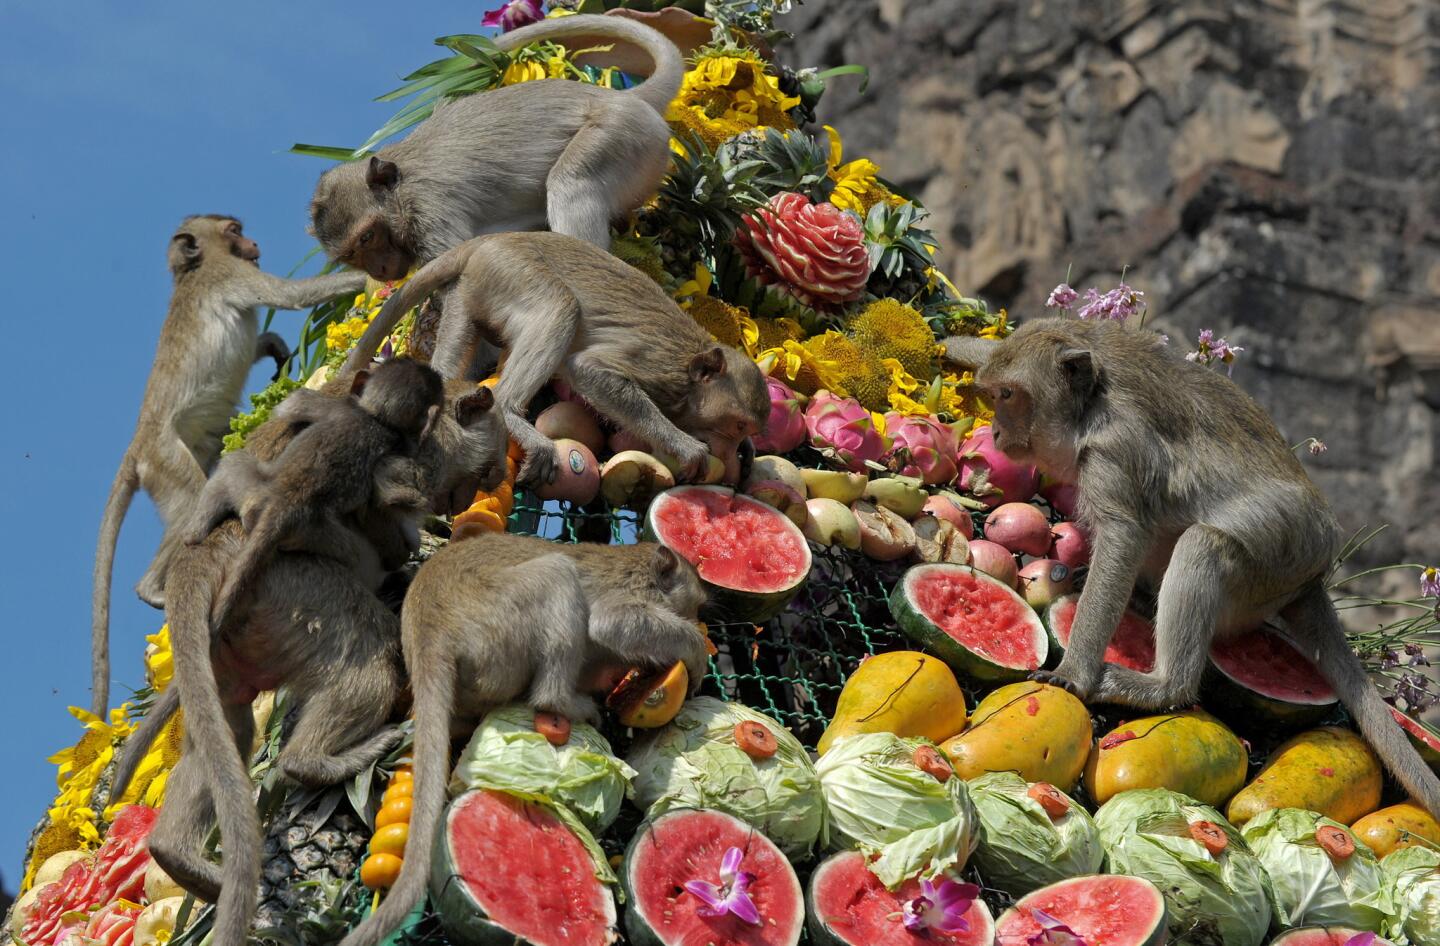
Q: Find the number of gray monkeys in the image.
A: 7